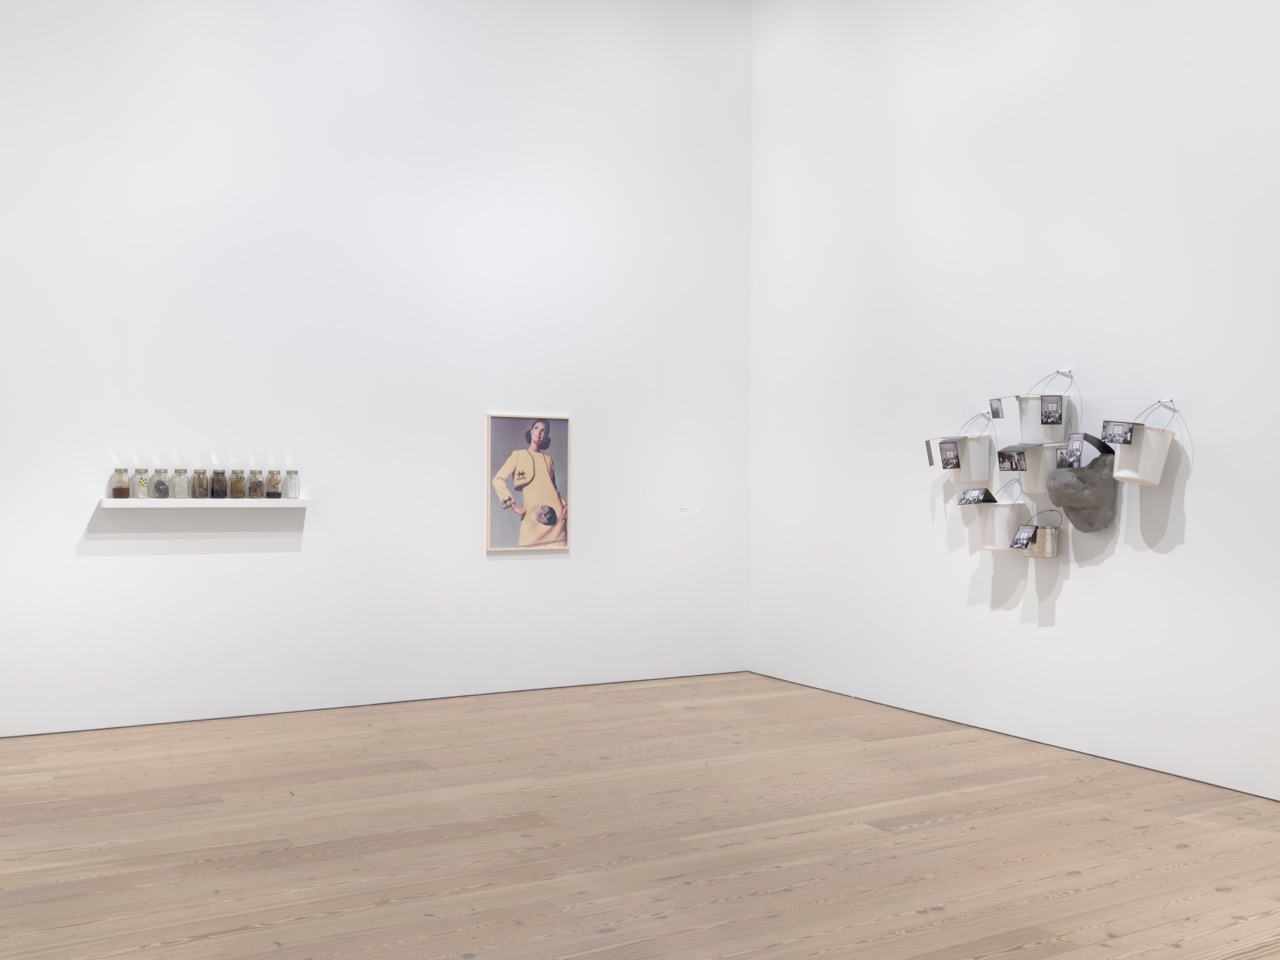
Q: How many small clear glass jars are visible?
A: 10